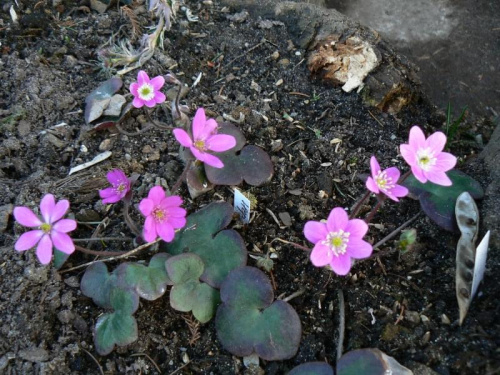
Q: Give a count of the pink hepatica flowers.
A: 8